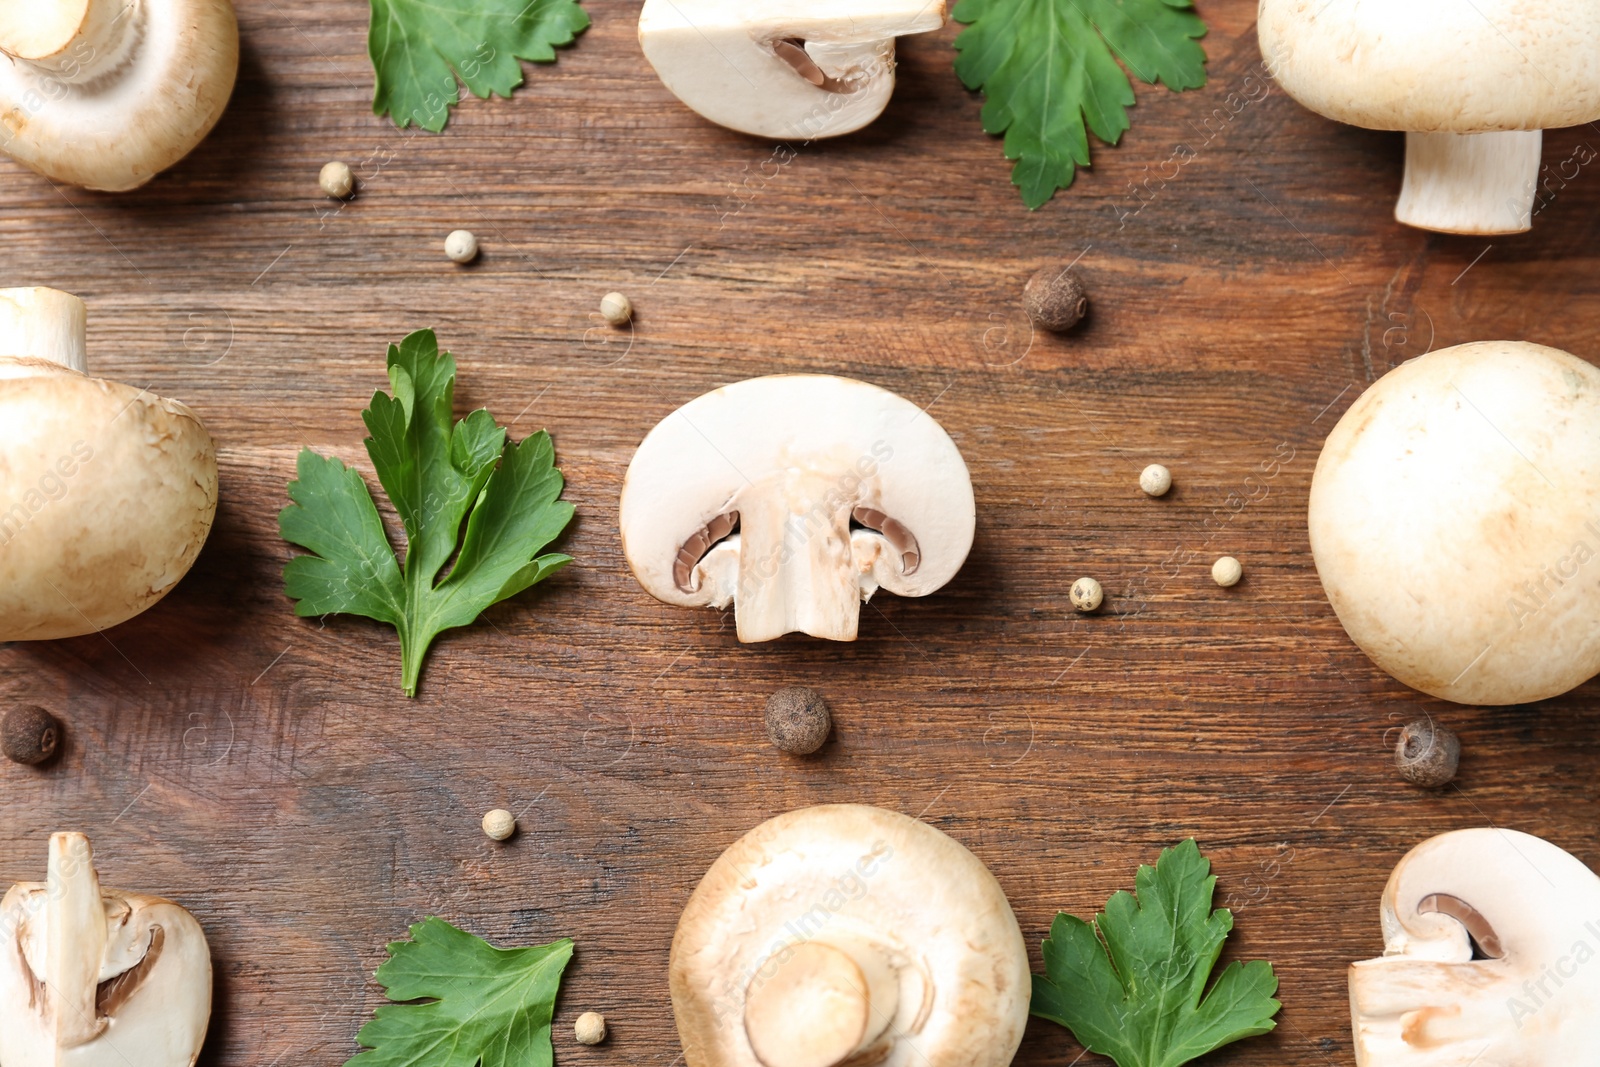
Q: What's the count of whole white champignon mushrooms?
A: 5